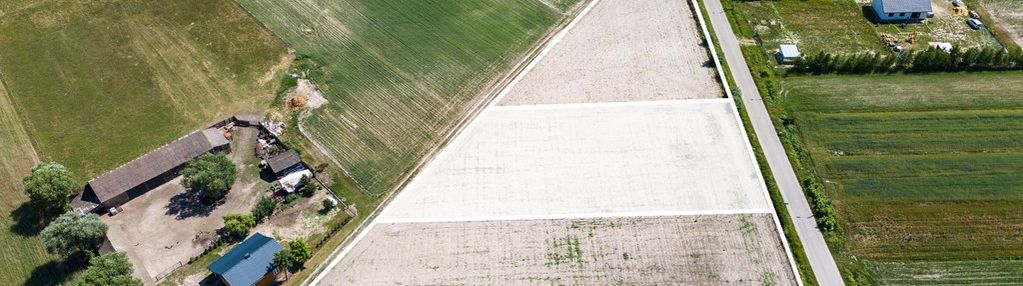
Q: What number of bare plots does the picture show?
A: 3